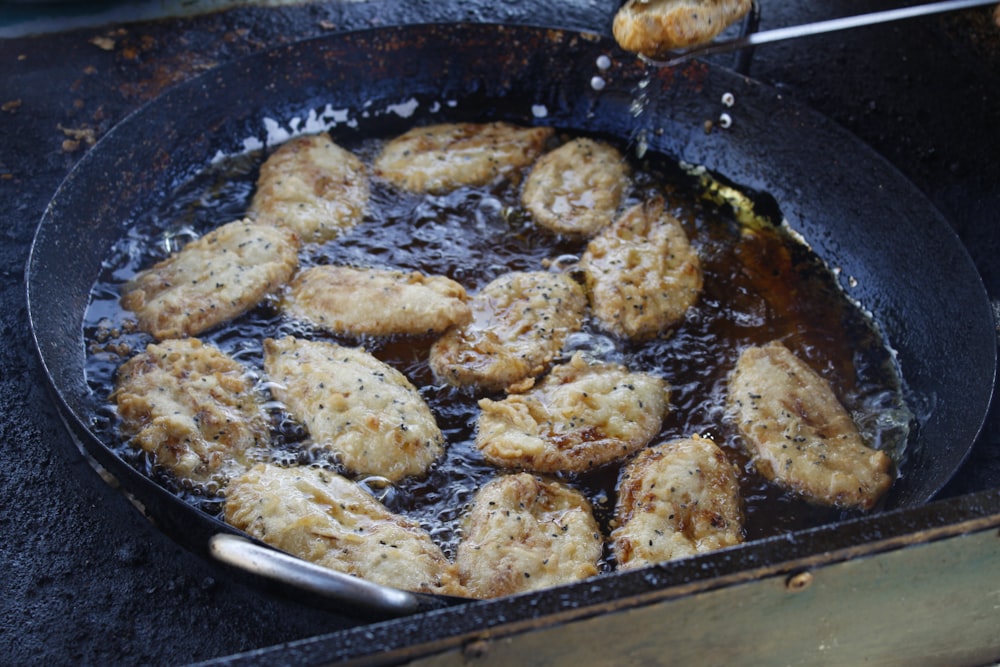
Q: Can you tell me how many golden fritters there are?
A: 15